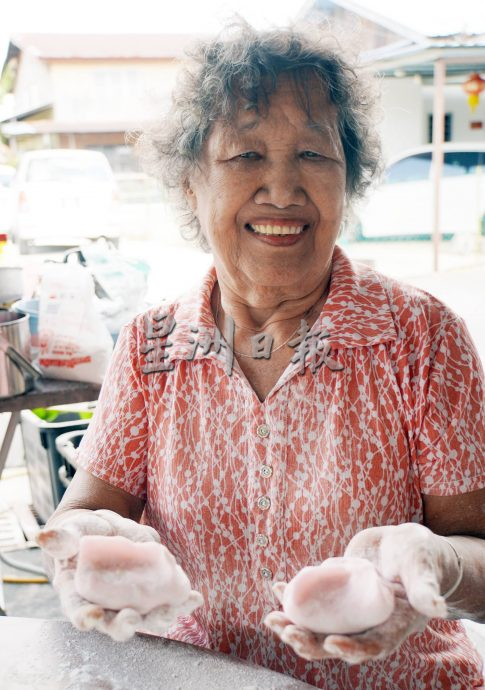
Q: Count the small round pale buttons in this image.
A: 5